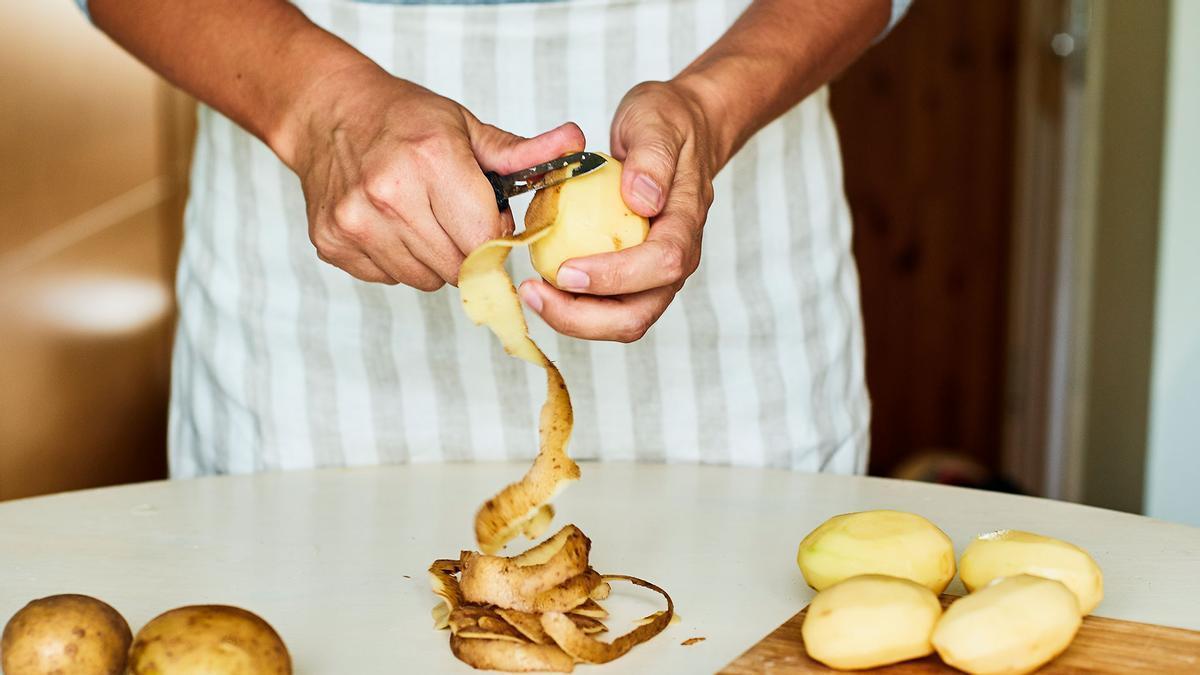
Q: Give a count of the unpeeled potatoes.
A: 2